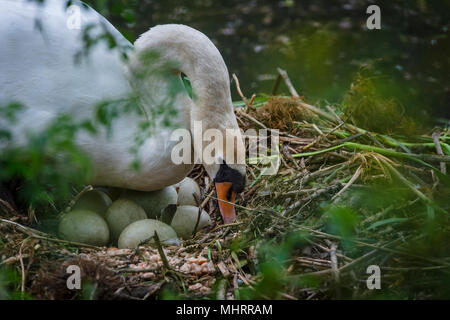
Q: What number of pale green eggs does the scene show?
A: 7